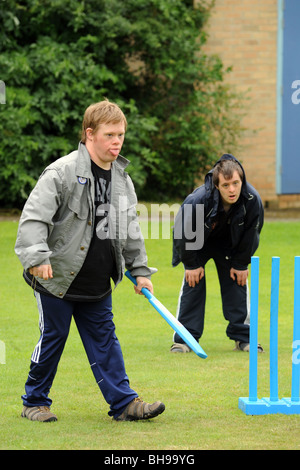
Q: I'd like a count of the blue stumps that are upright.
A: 3